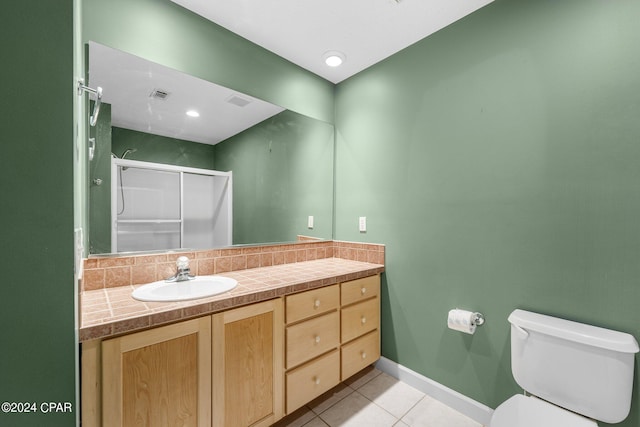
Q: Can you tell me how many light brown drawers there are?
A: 6